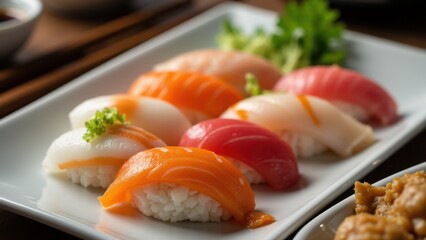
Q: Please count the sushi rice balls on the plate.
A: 8